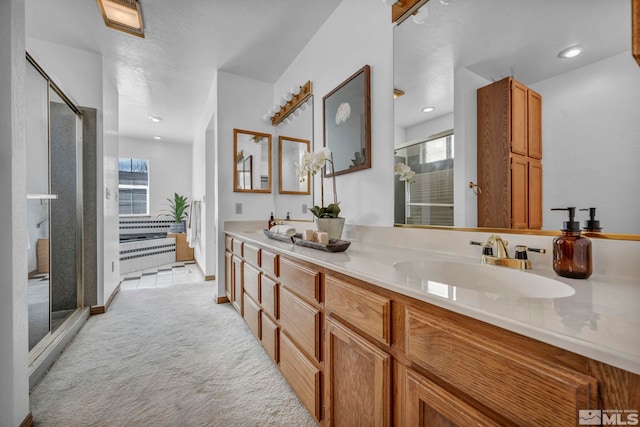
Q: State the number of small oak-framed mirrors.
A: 2